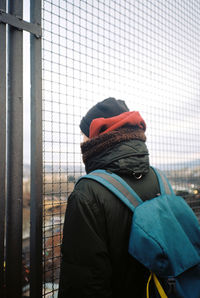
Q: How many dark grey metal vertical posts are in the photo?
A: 3